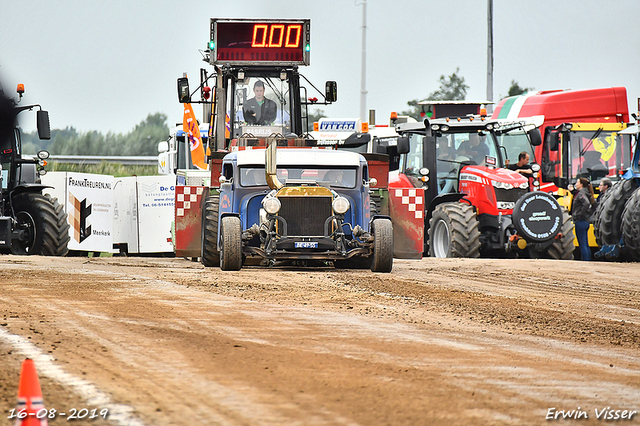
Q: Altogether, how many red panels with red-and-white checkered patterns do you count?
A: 2